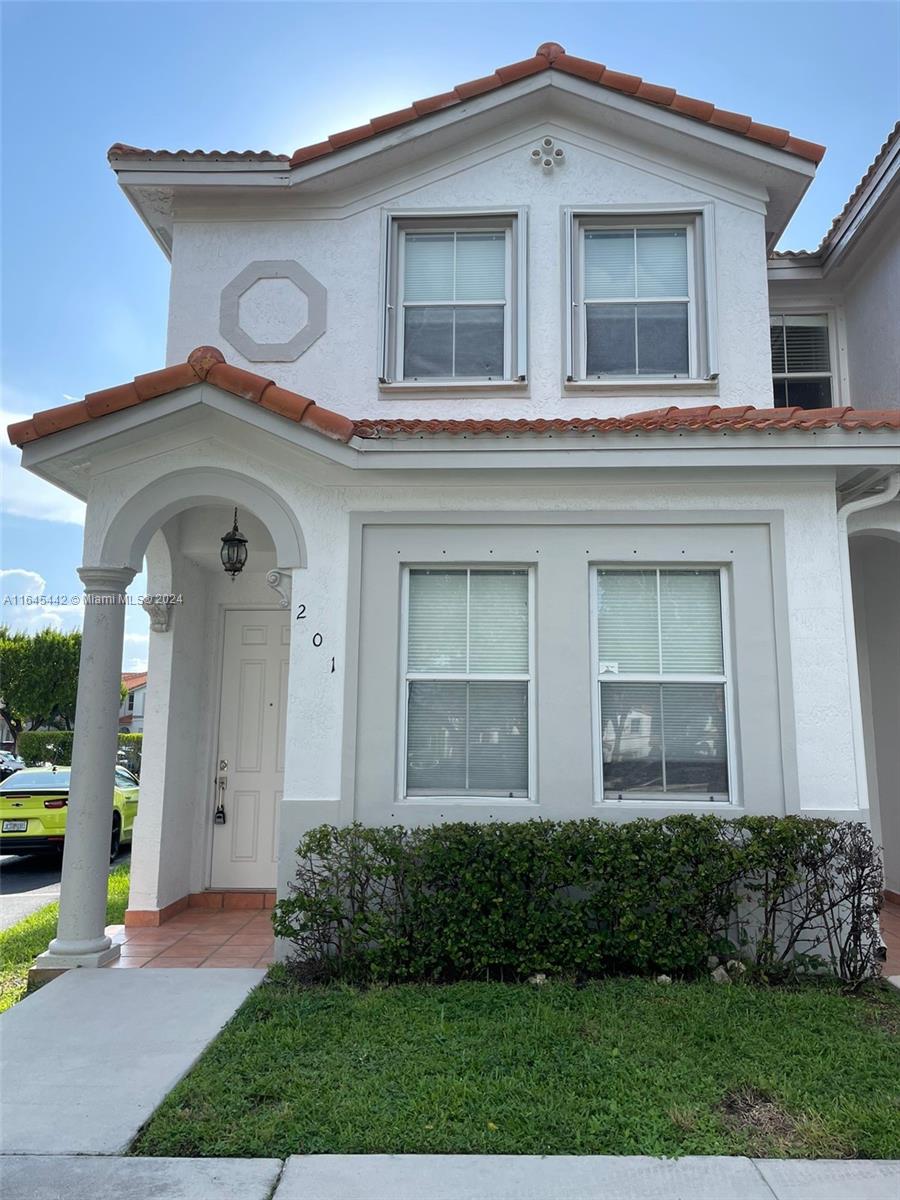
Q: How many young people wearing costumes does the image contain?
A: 0